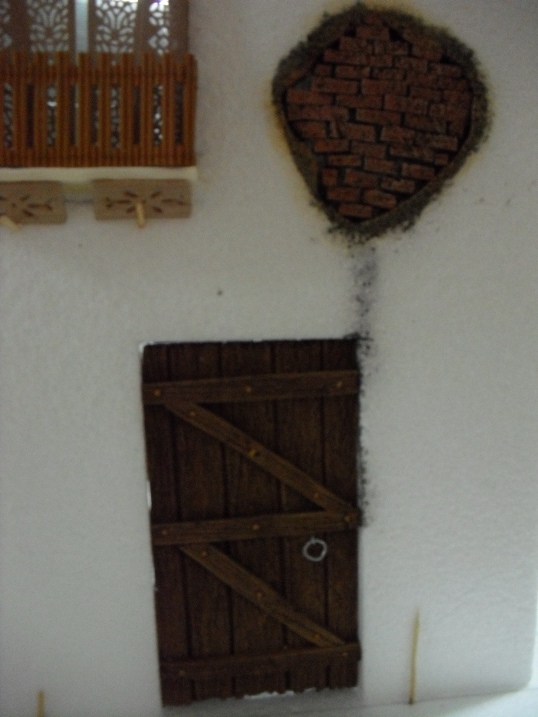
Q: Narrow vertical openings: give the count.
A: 9